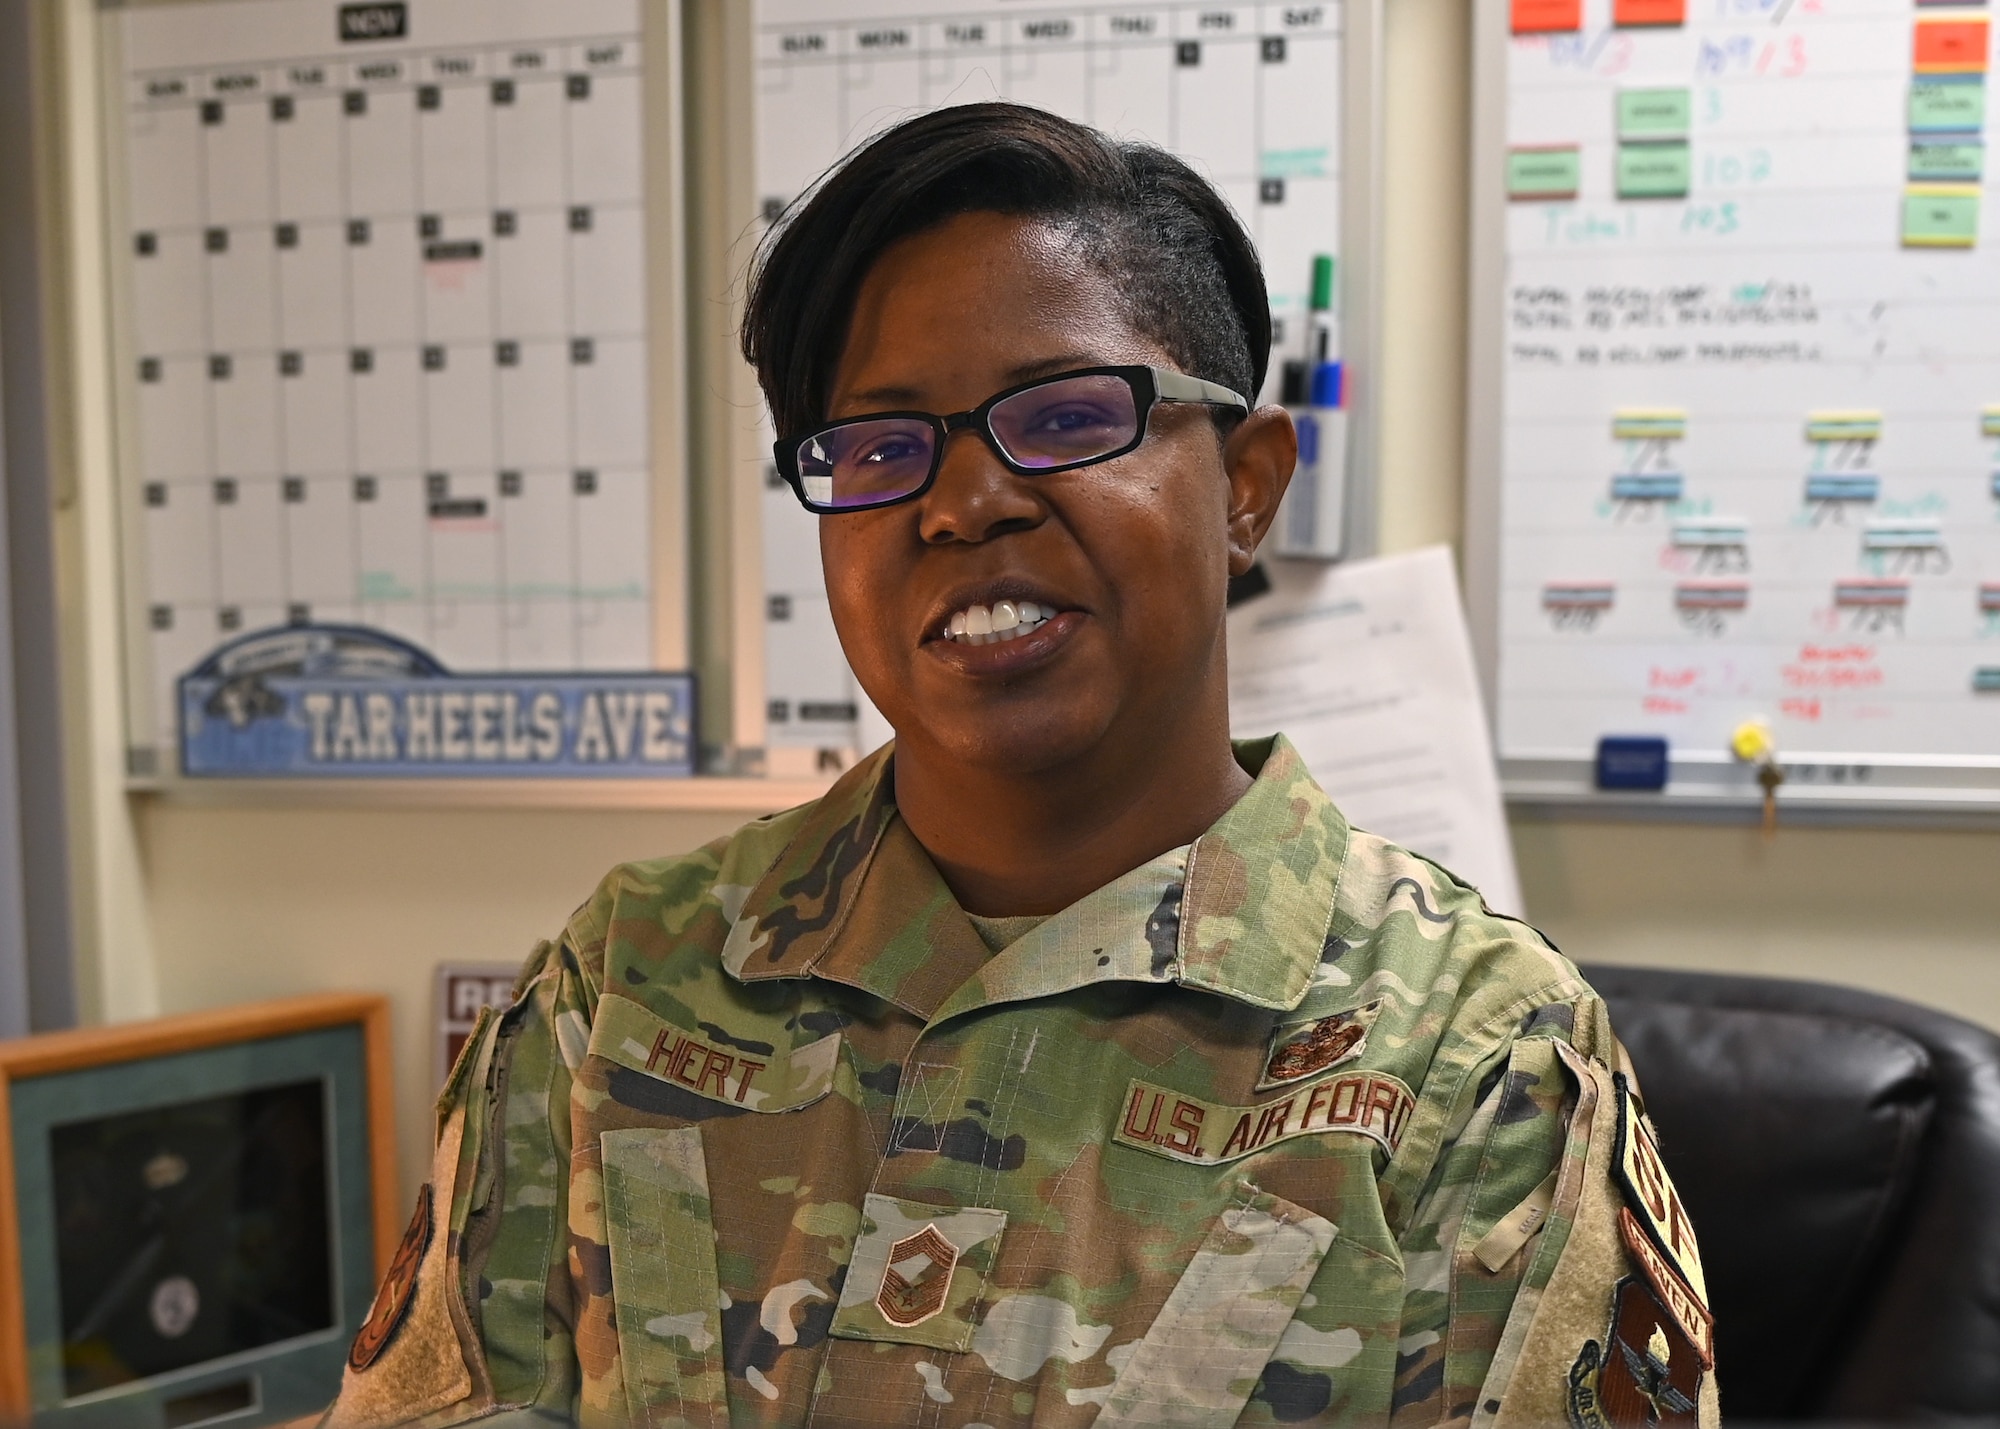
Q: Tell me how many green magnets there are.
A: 6